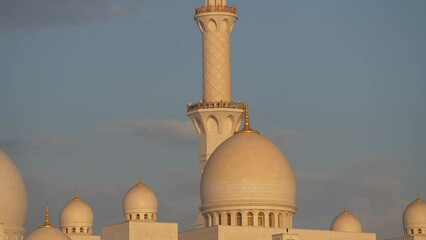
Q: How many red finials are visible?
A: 0